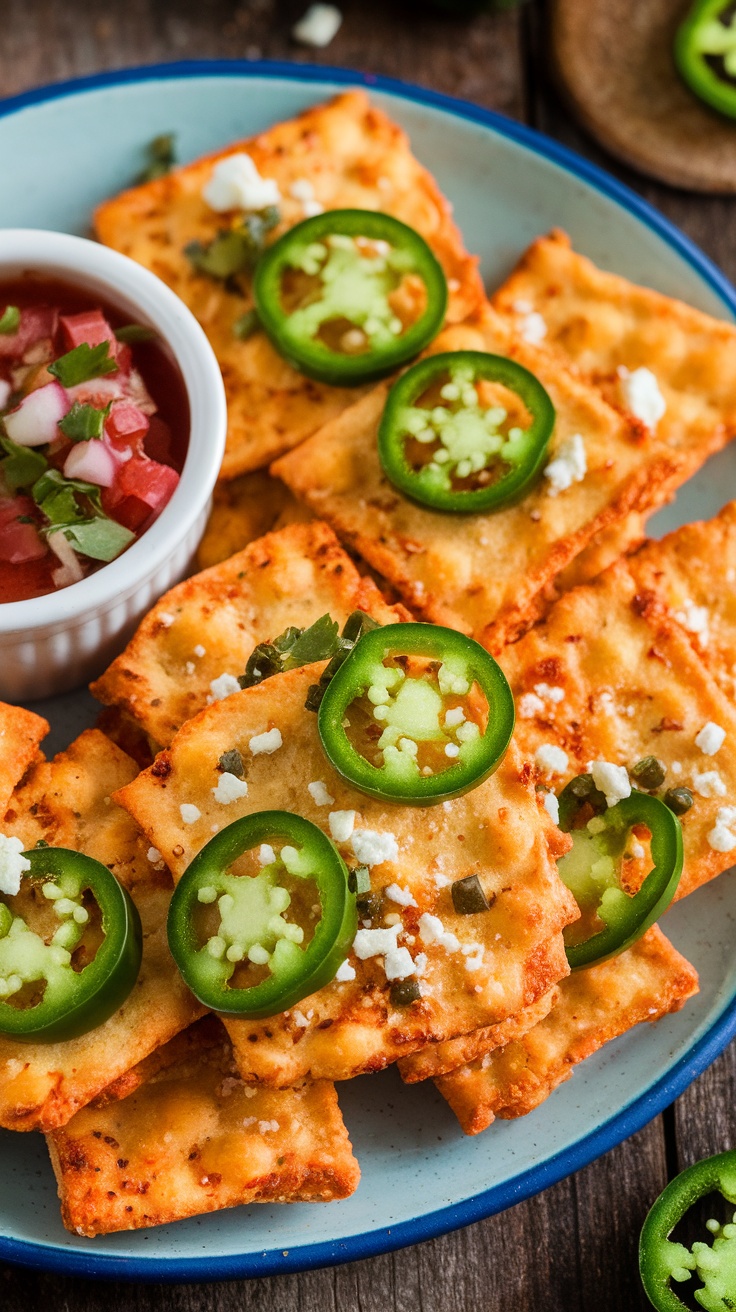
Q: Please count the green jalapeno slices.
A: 8